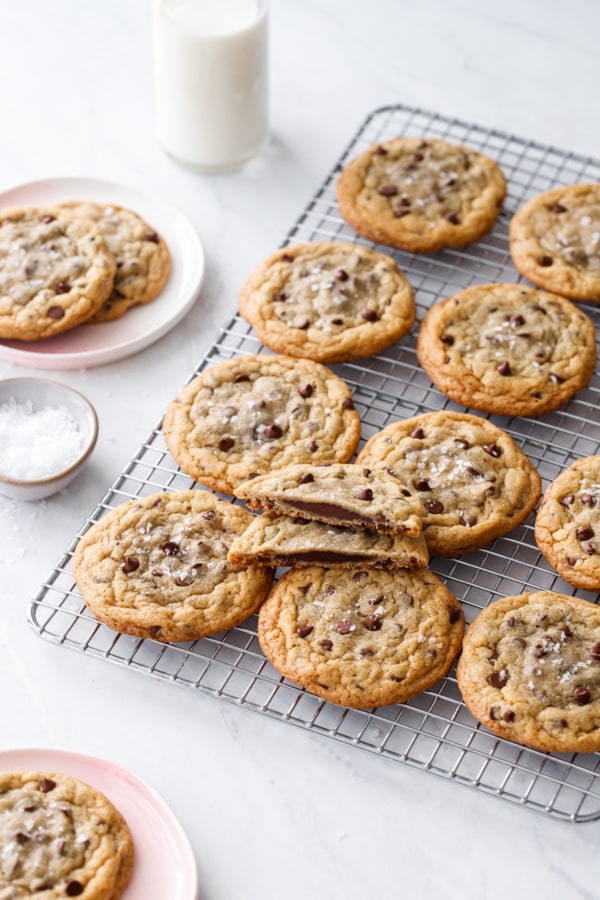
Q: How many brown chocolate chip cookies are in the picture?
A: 14